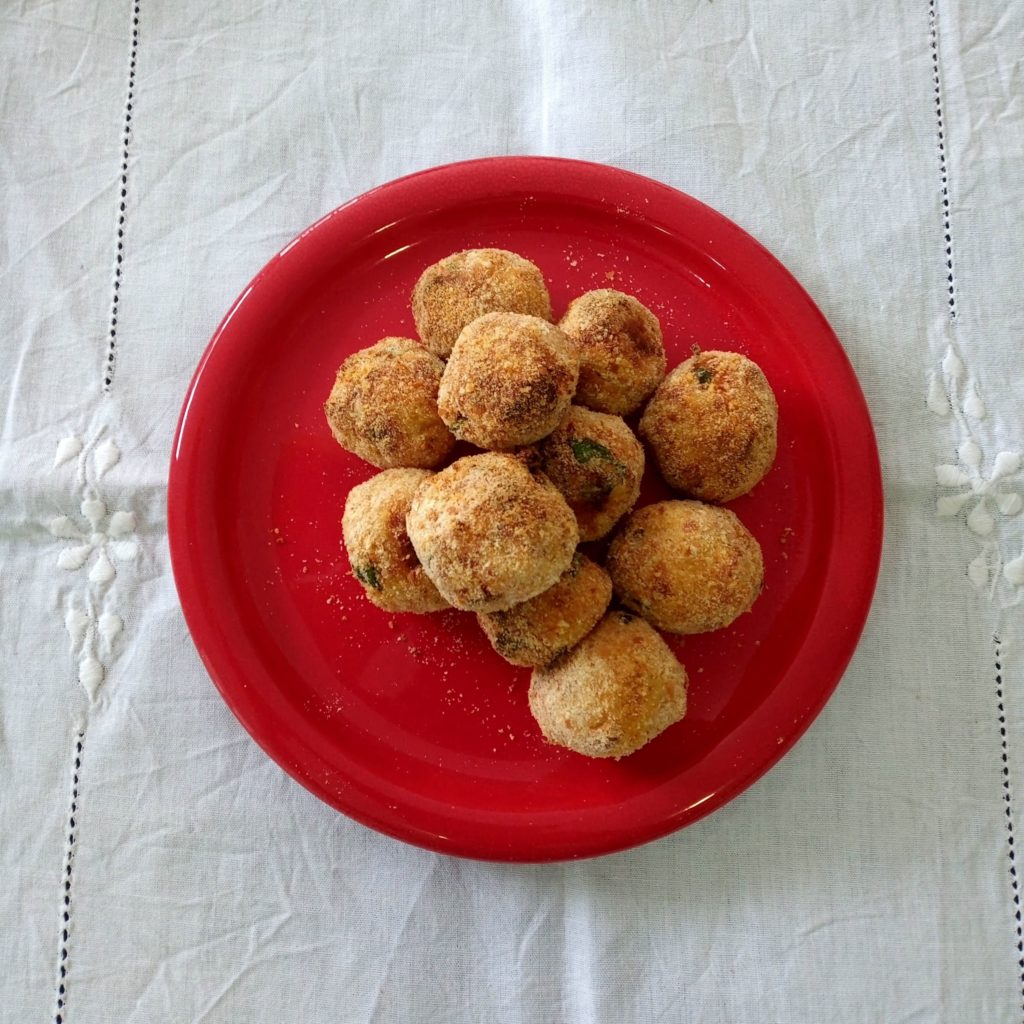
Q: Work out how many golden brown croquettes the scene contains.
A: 11